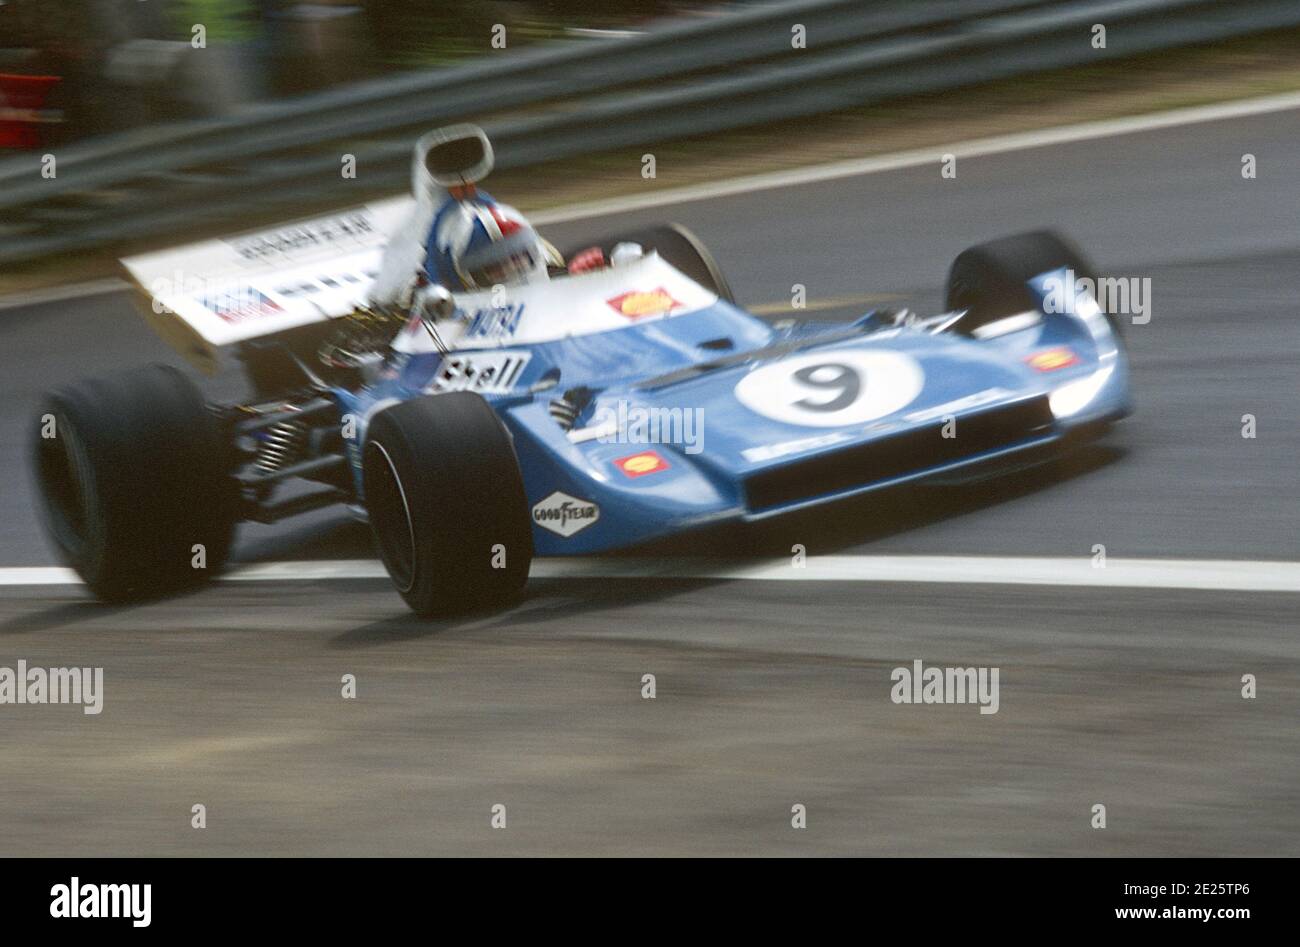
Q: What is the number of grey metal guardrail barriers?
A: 2